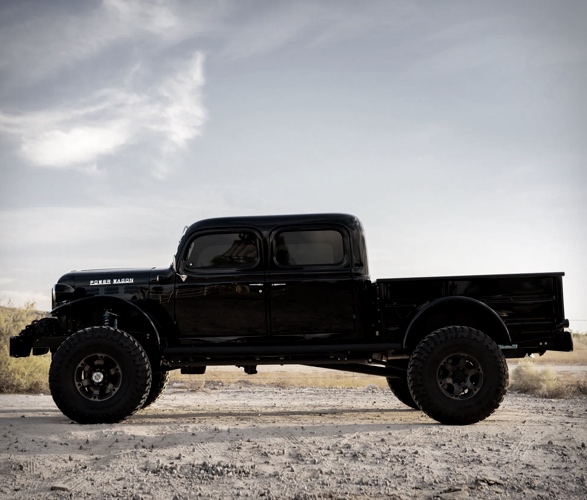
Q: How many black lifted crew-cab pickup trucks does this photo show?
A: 1